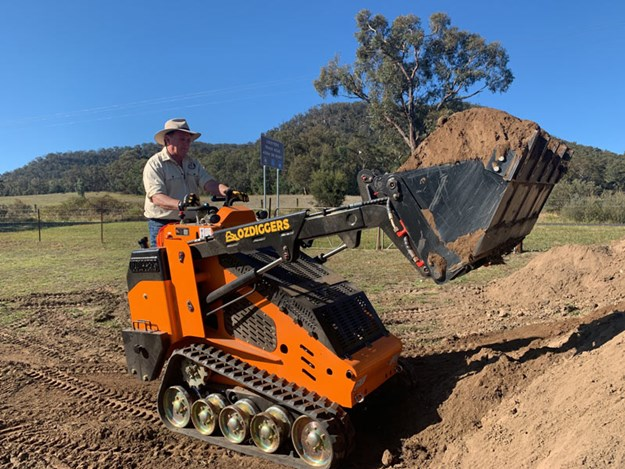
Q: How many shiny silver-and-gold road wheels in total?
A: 5